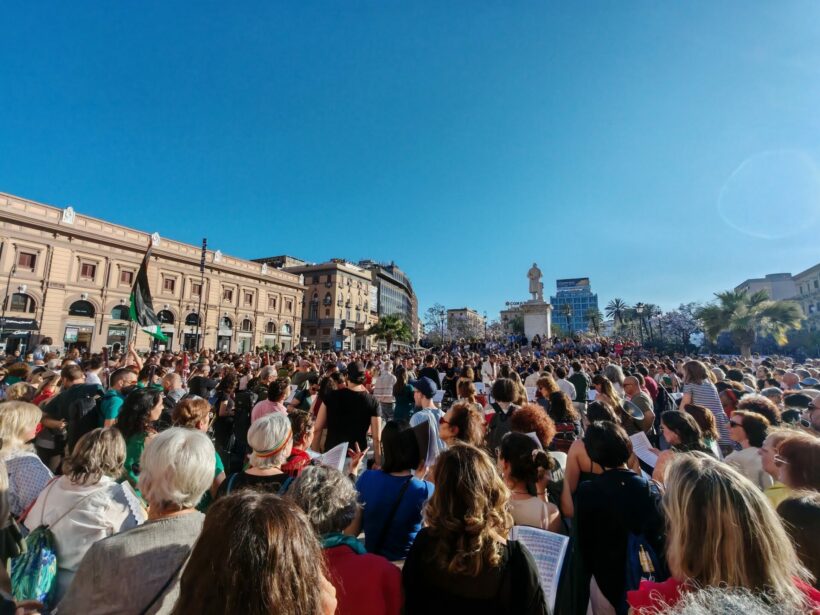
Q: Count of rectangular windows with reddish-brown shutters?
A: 9